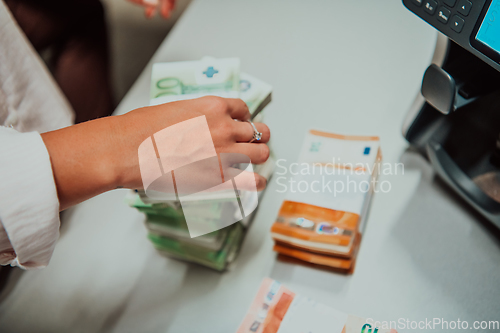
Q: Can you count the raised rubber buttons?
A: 6